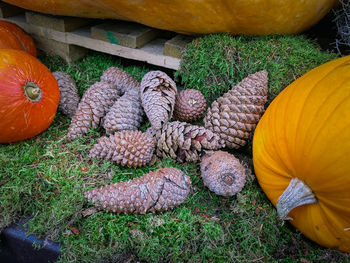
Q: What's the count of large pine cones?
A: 11